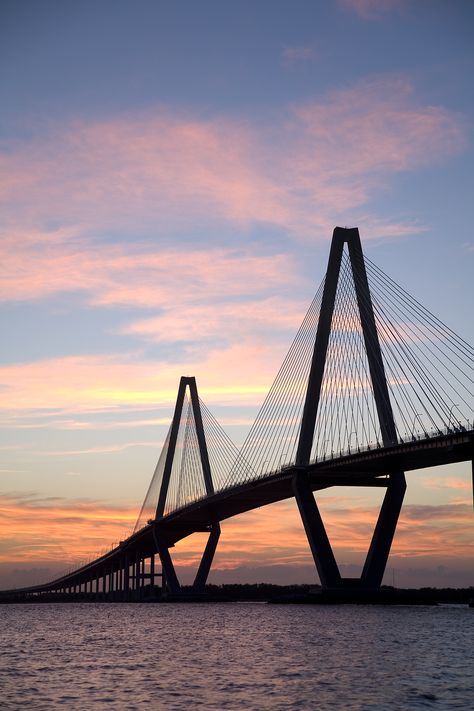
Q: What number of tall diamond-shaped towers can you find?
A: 2